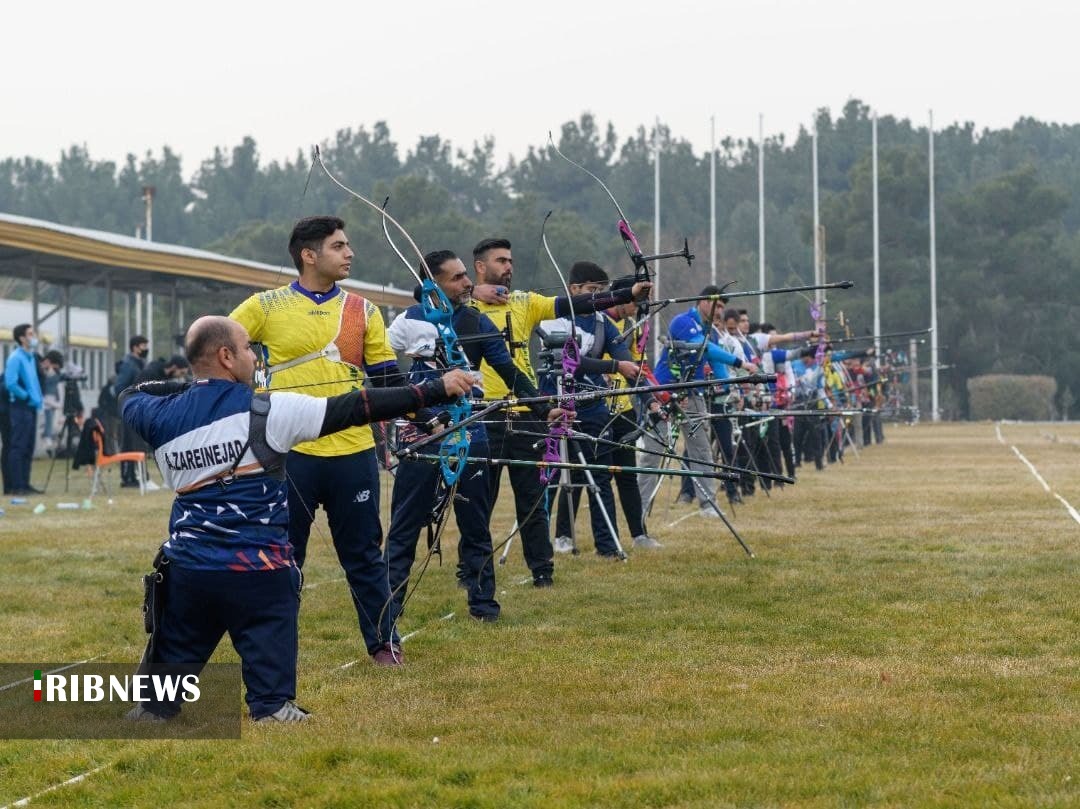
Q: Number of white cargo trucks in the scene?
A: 0